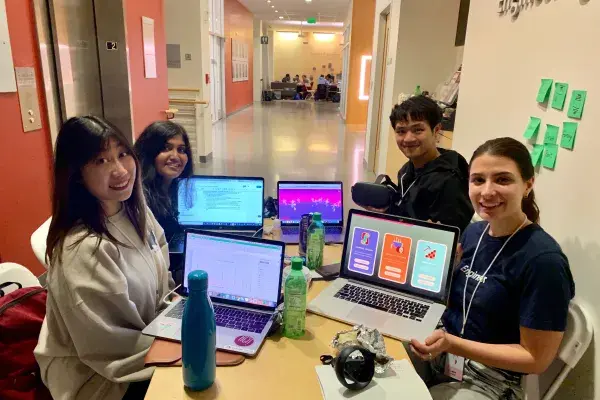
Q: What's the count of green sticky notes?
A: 8